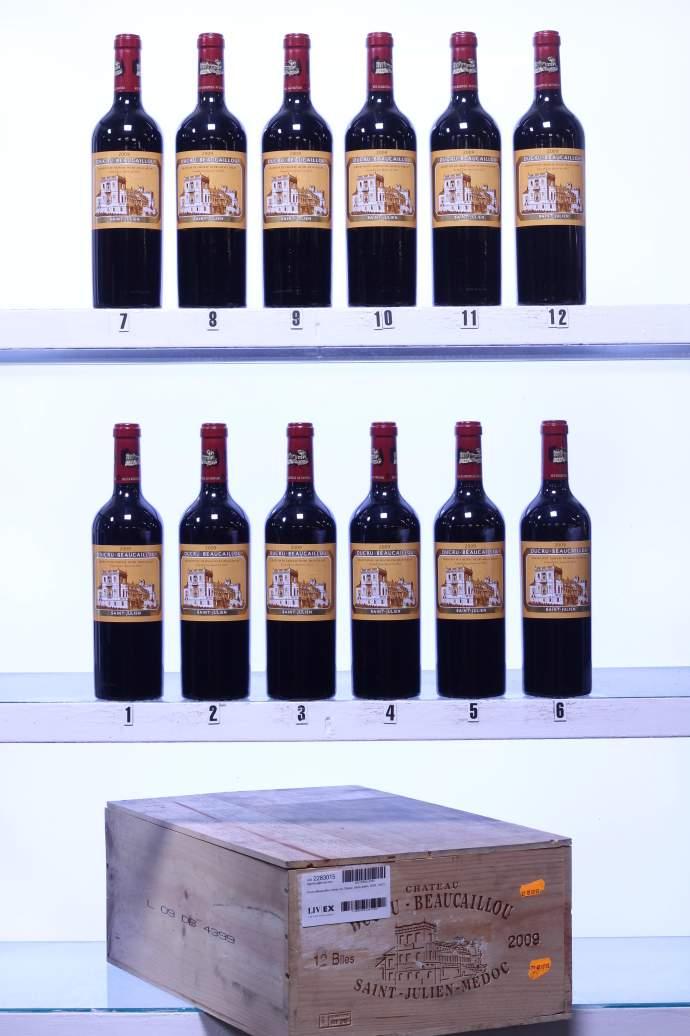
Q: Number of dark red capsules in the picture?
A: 12